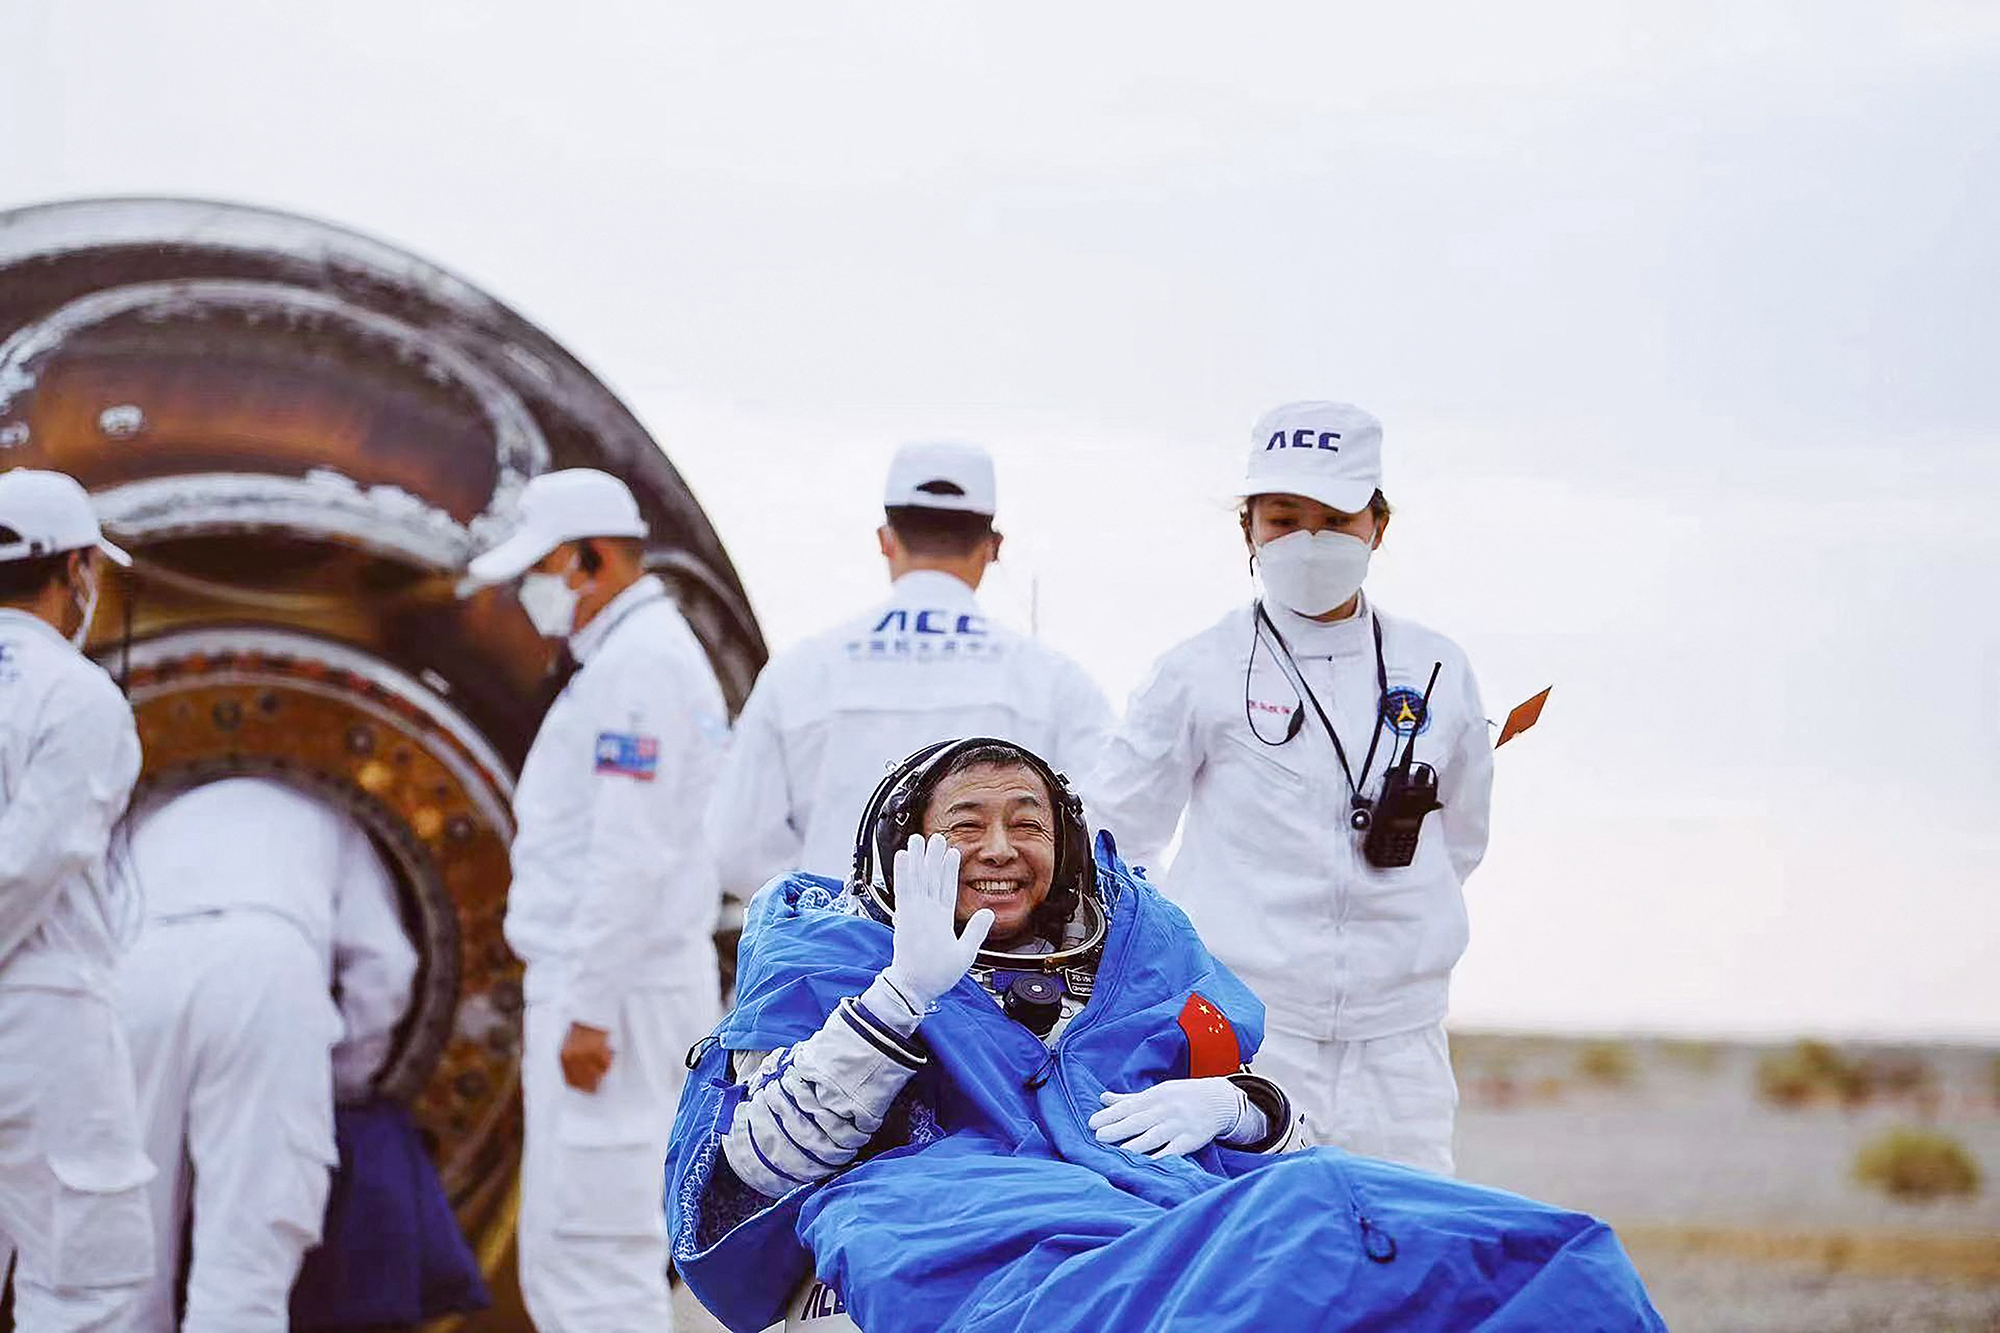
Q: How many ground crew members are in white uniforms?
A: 5